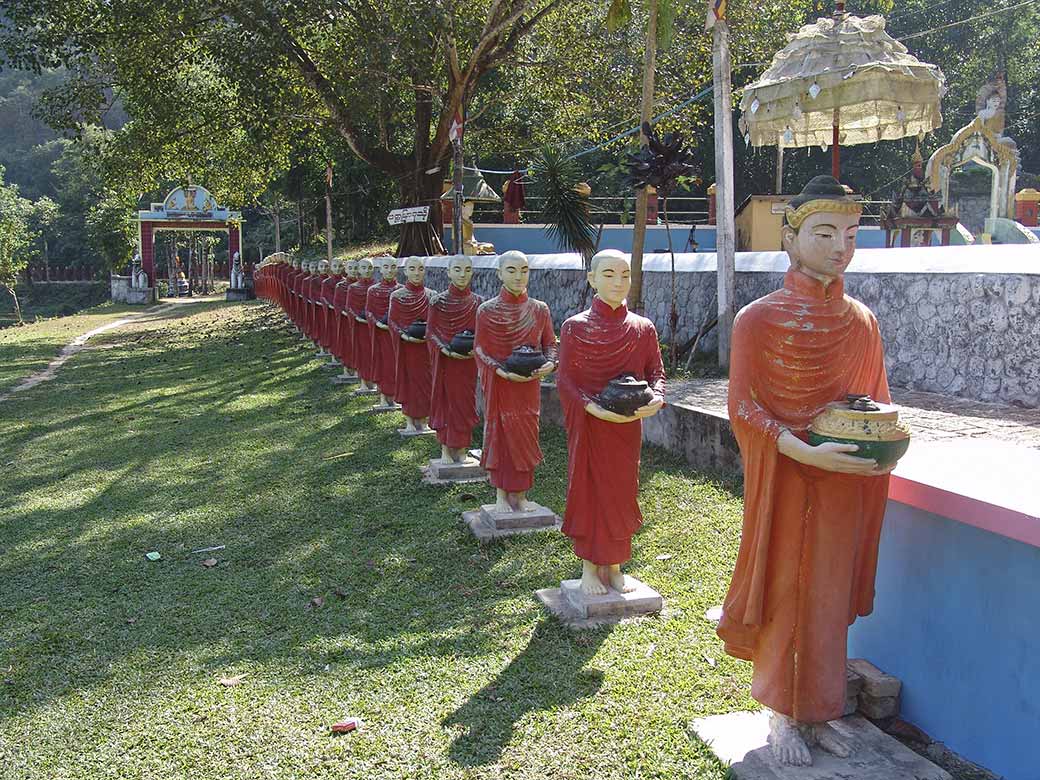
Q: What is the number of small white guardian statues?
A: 2